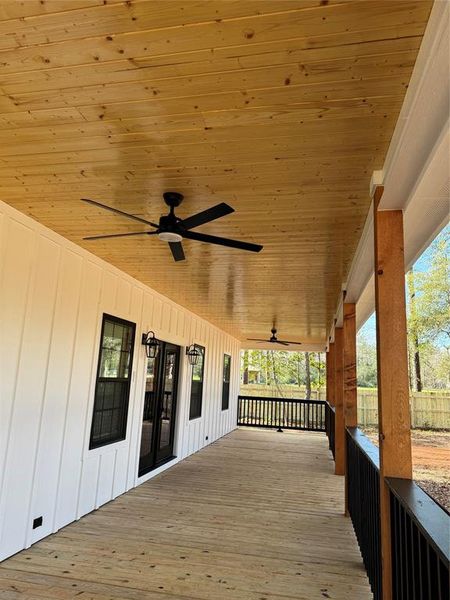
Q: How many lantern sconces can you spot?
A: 2